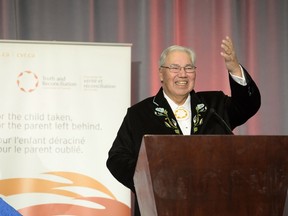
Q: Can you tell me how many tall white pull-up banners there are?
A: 1